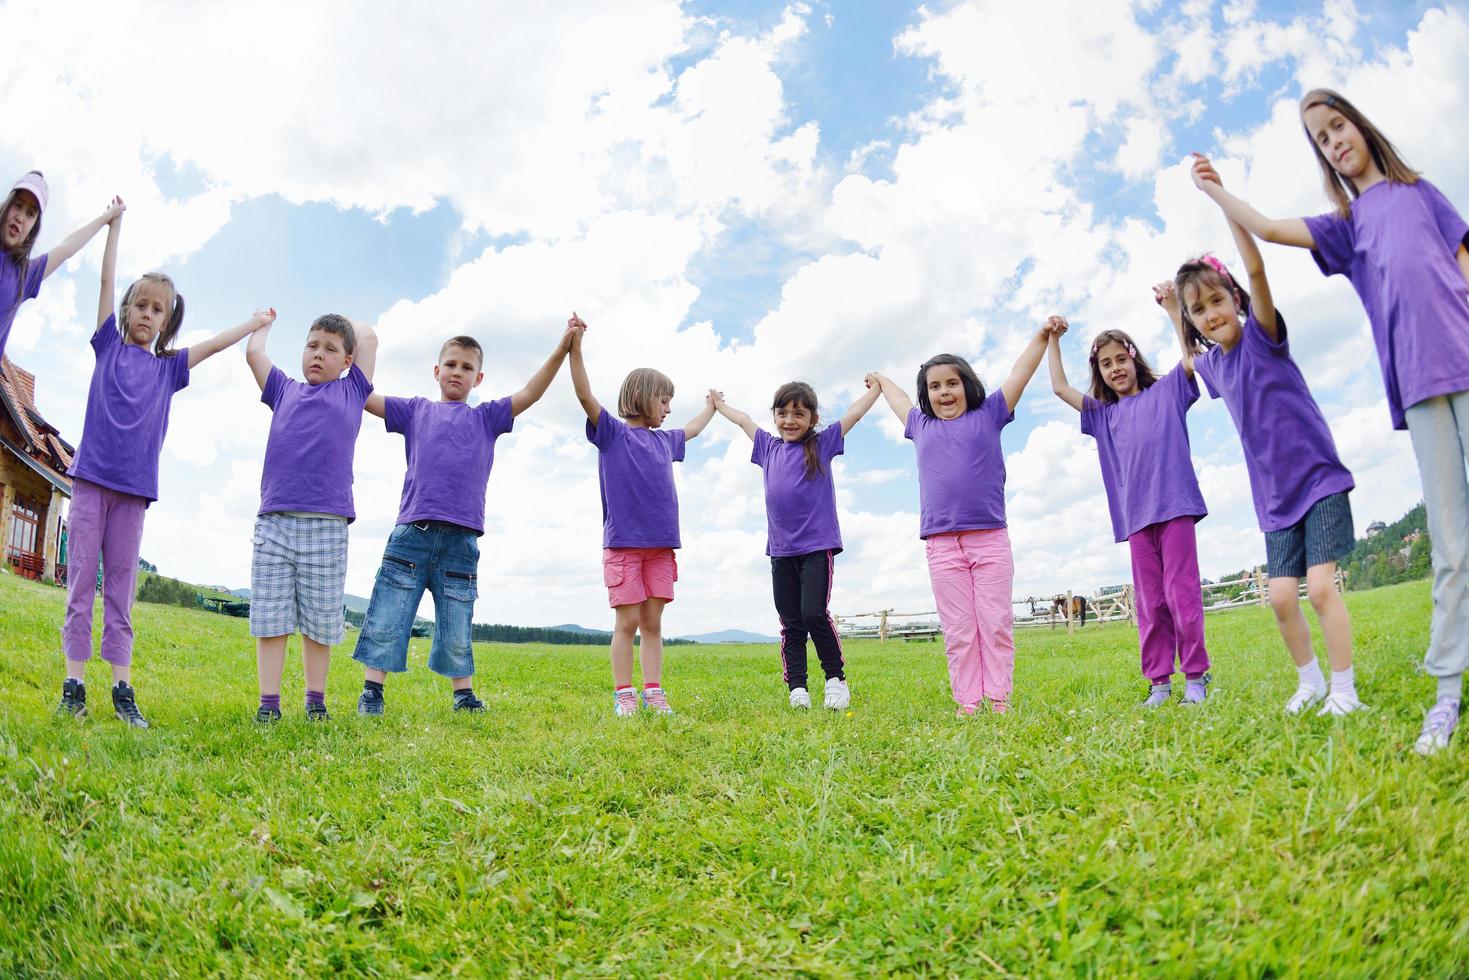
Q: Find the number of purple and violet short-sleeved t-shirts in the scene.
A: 10